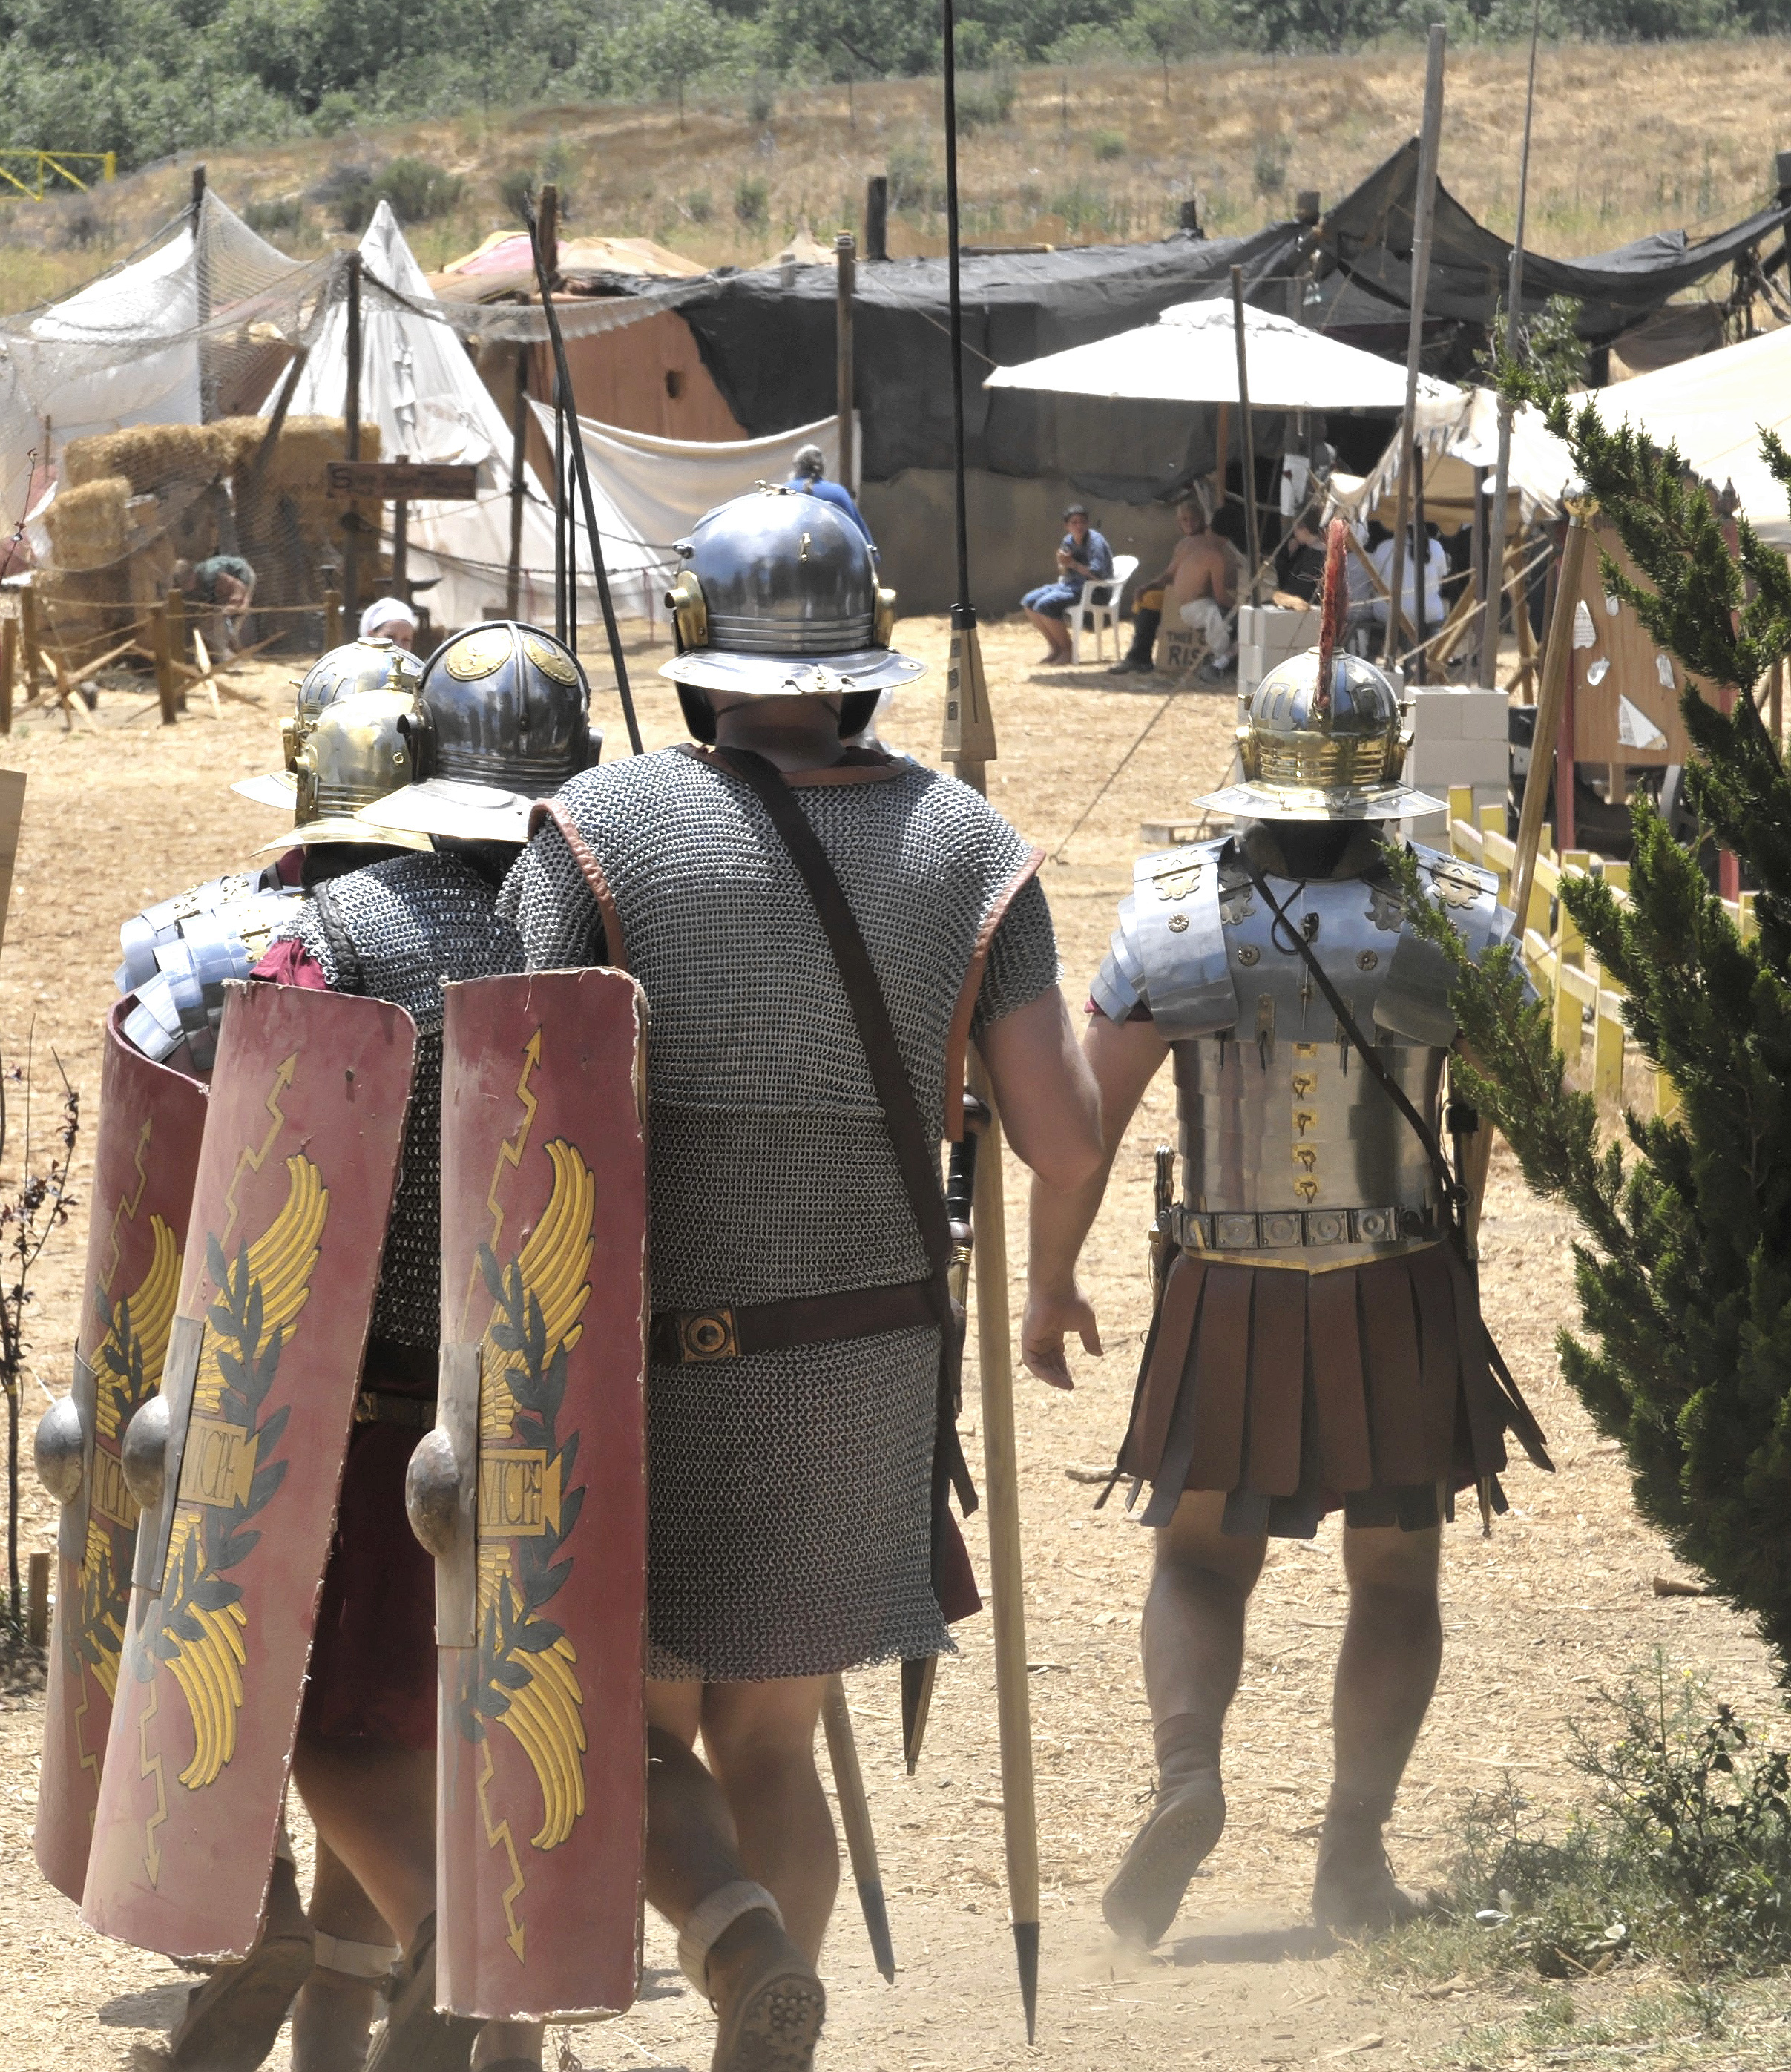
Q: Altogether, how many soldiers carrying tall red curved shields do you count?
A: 3